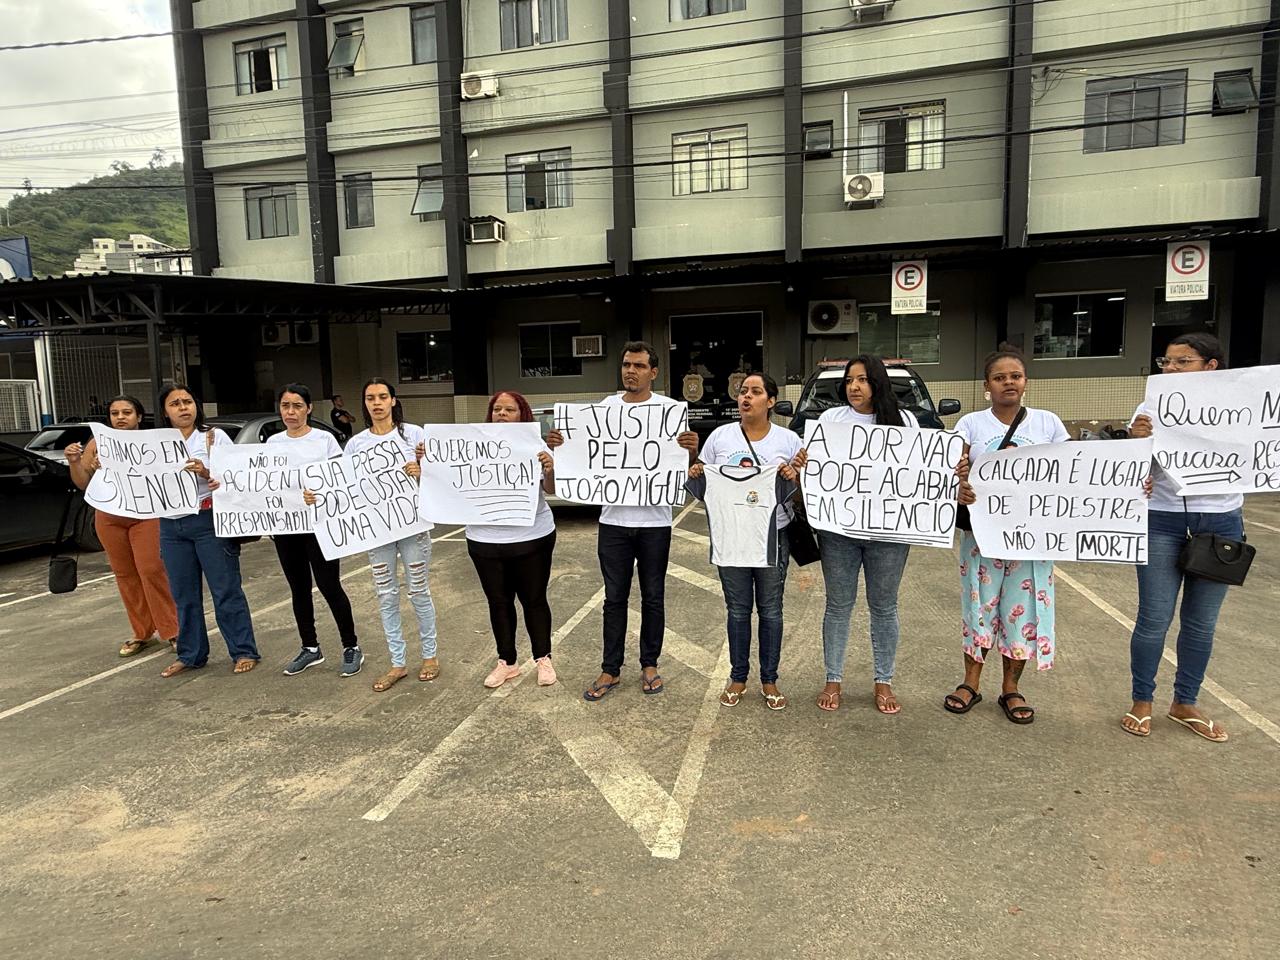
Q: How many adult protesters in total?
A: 10